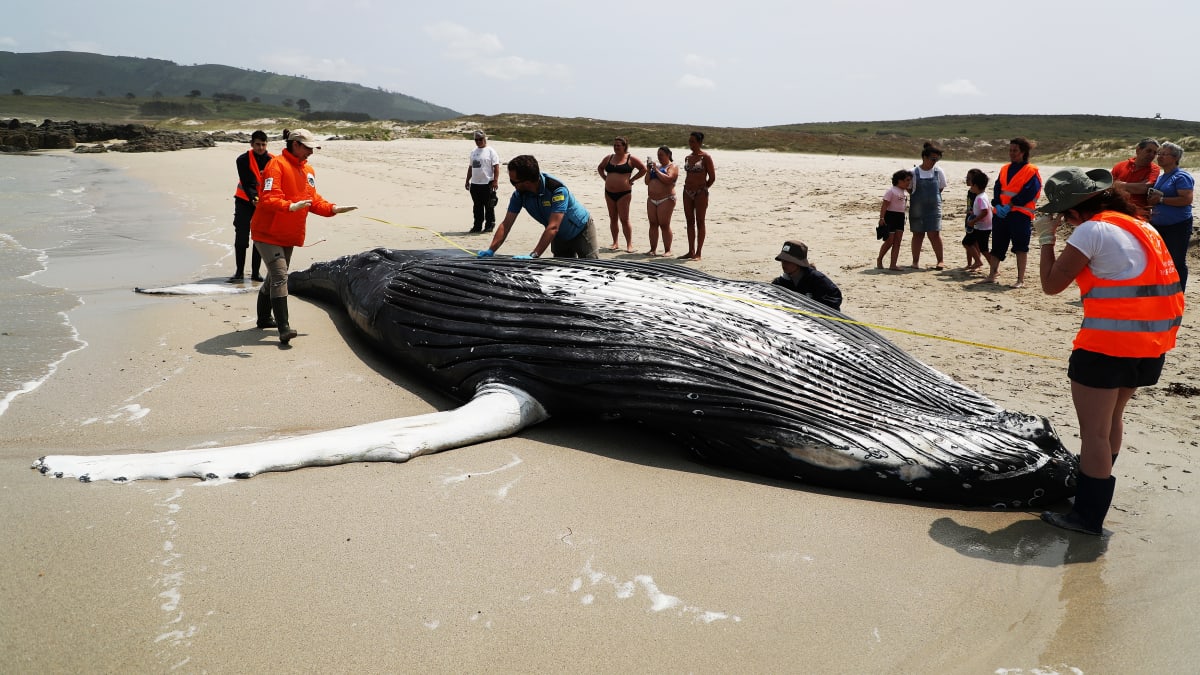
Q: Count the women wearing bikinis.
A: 3